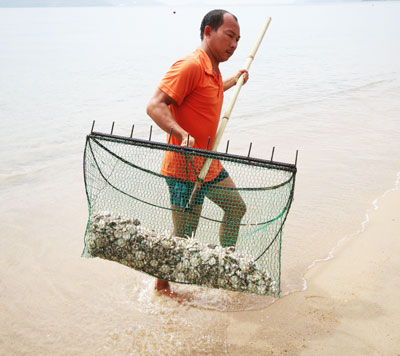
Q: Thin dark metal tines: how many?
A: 11